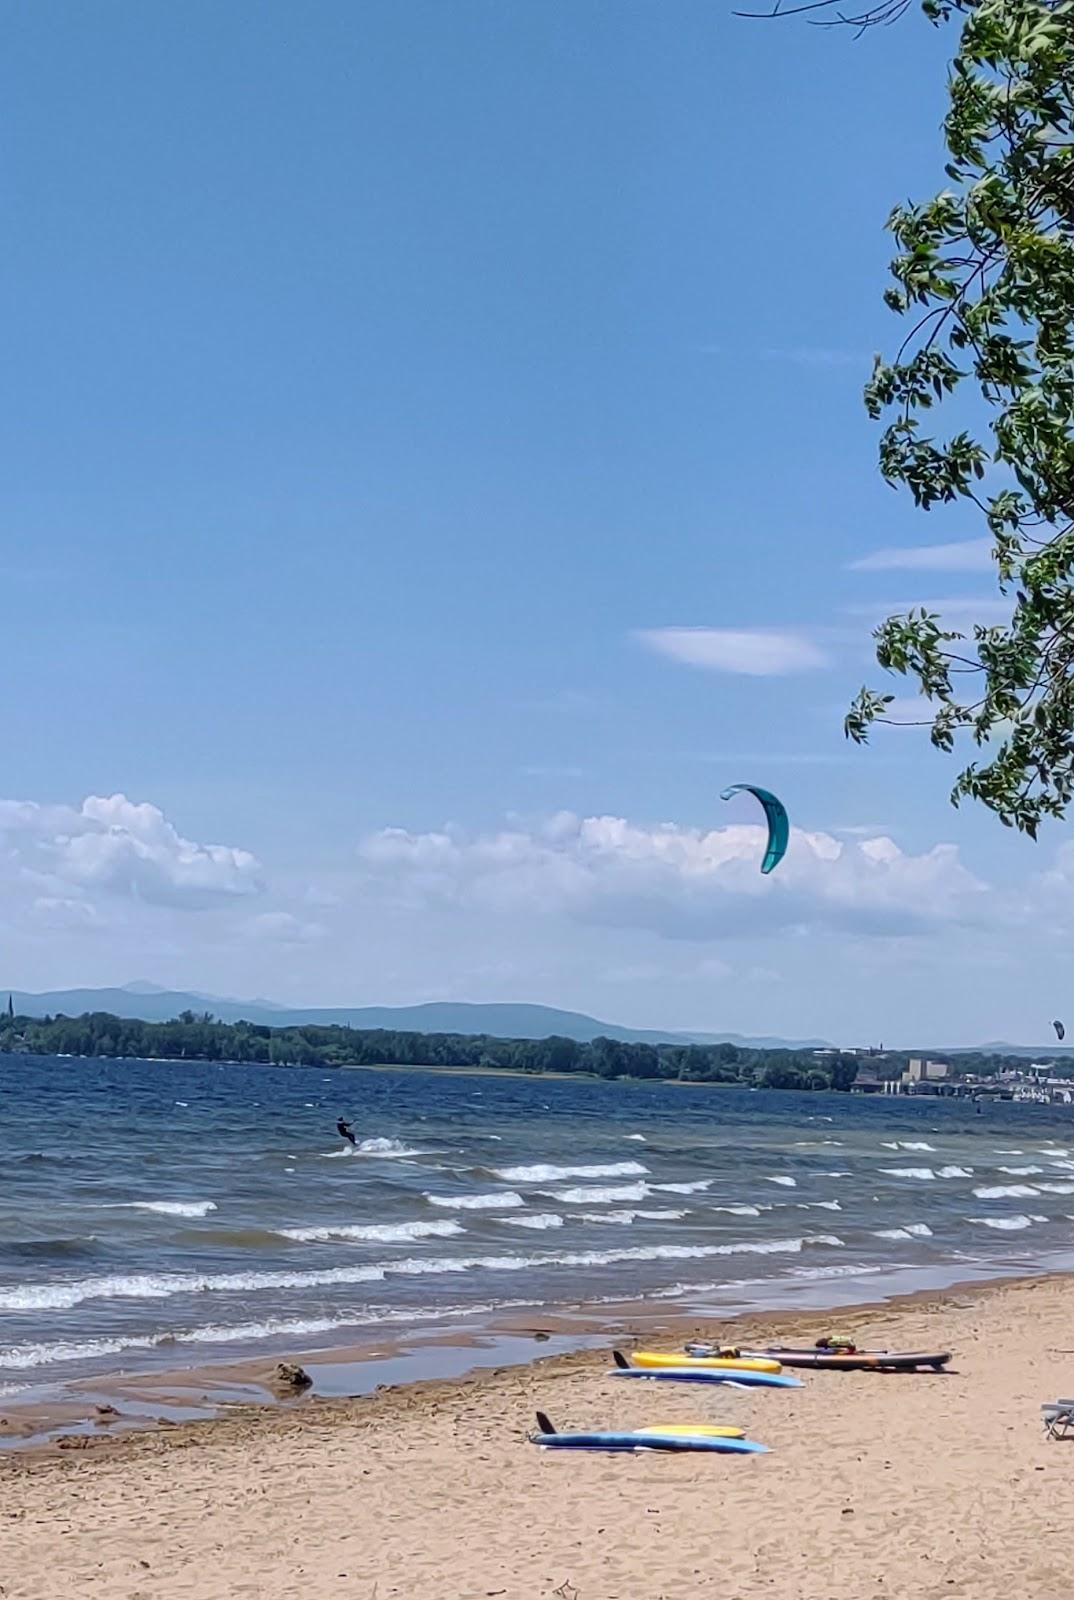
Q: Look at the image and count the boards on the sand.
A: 5